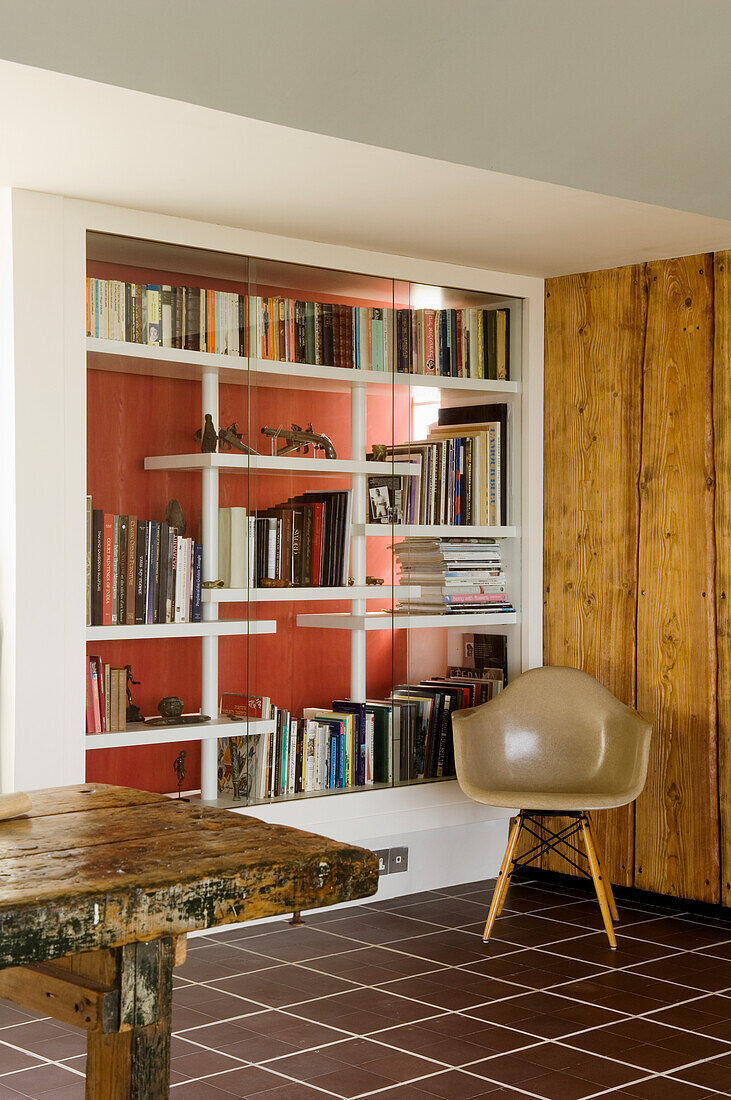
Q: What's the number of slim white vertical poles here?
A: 2